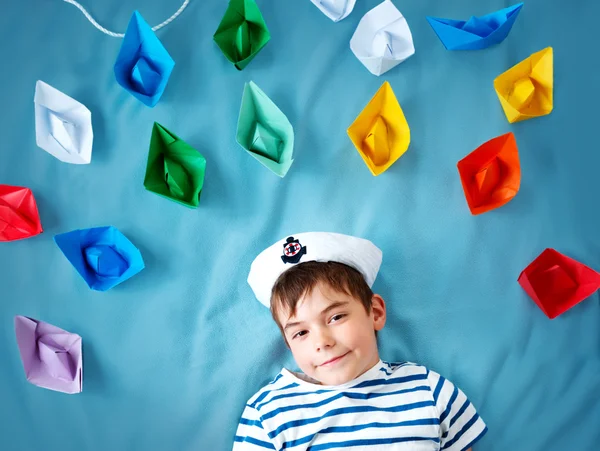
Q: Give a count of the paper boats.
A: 15